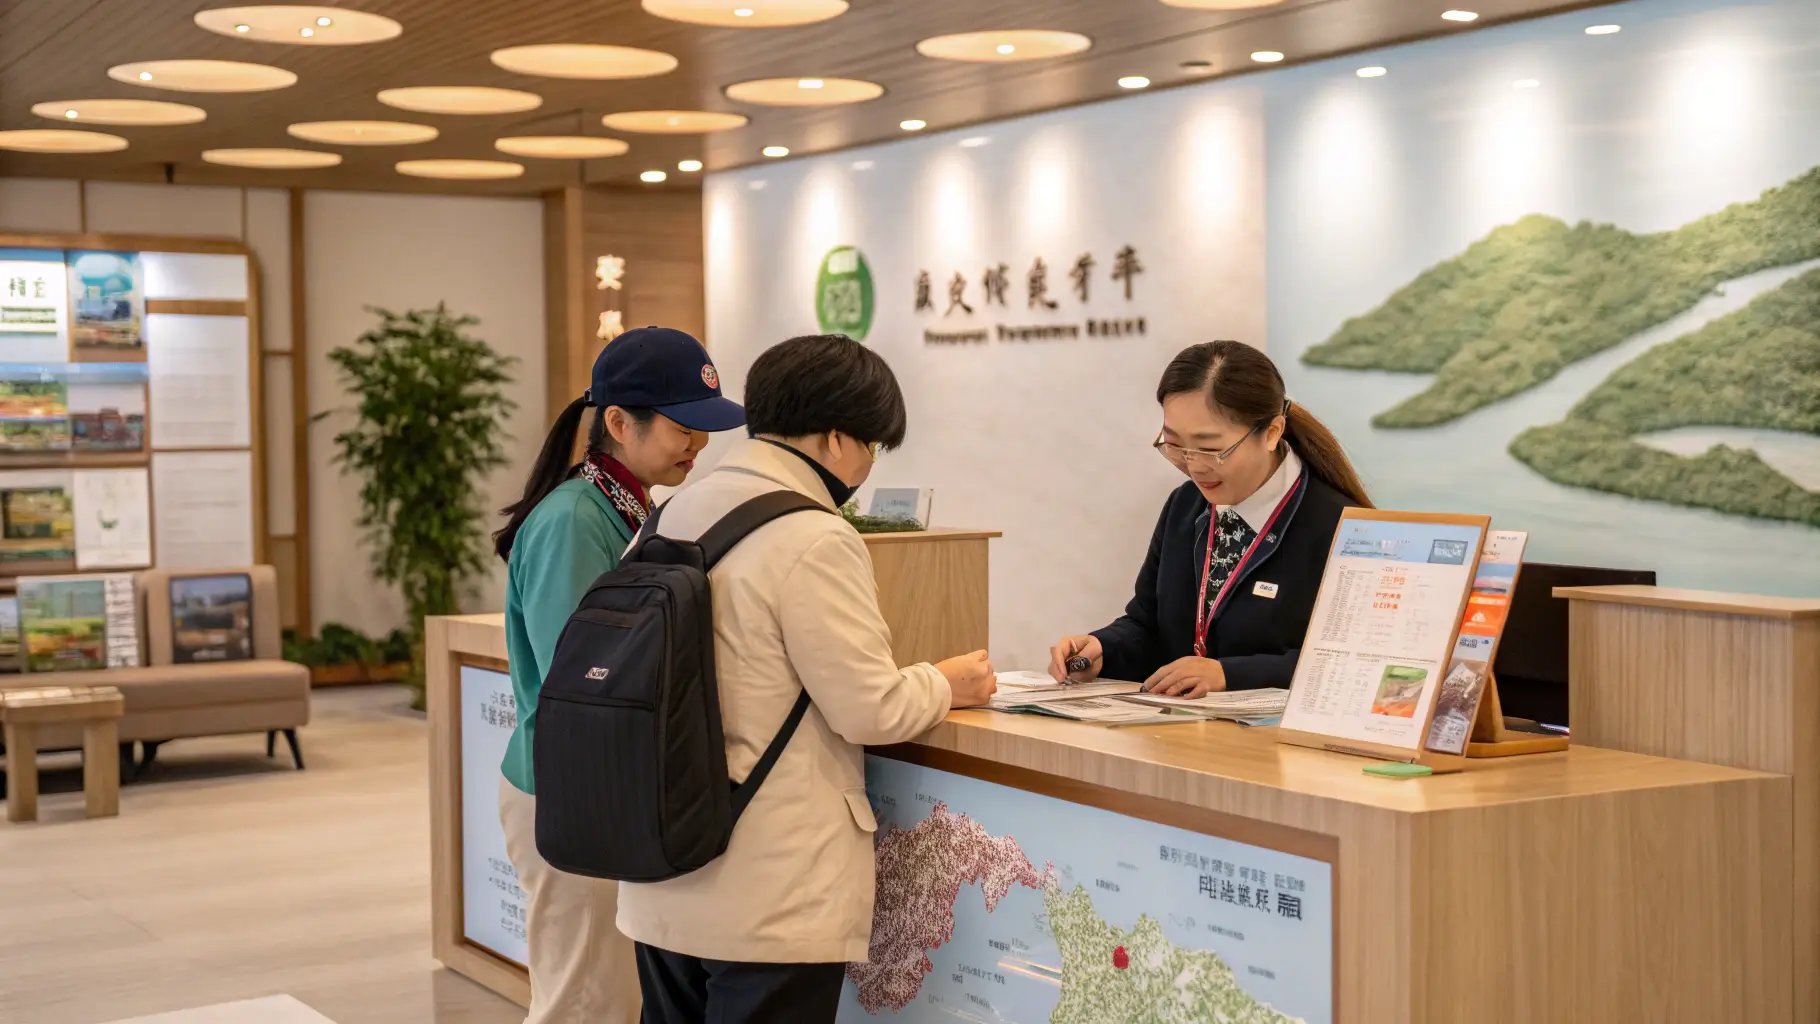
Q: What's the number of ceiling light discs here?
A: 15